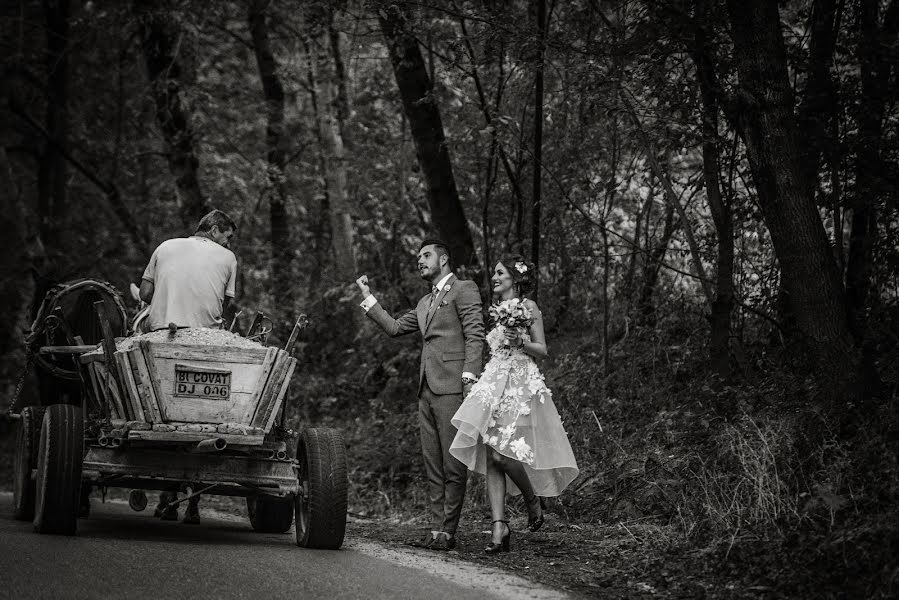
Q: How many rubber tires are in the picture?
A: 4